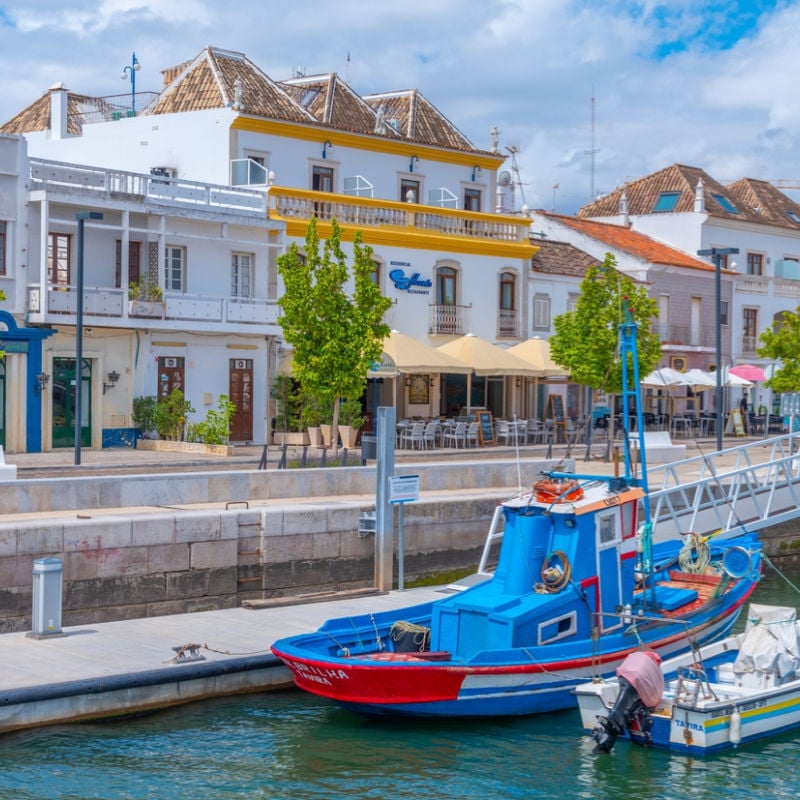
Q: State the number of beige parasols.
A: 3